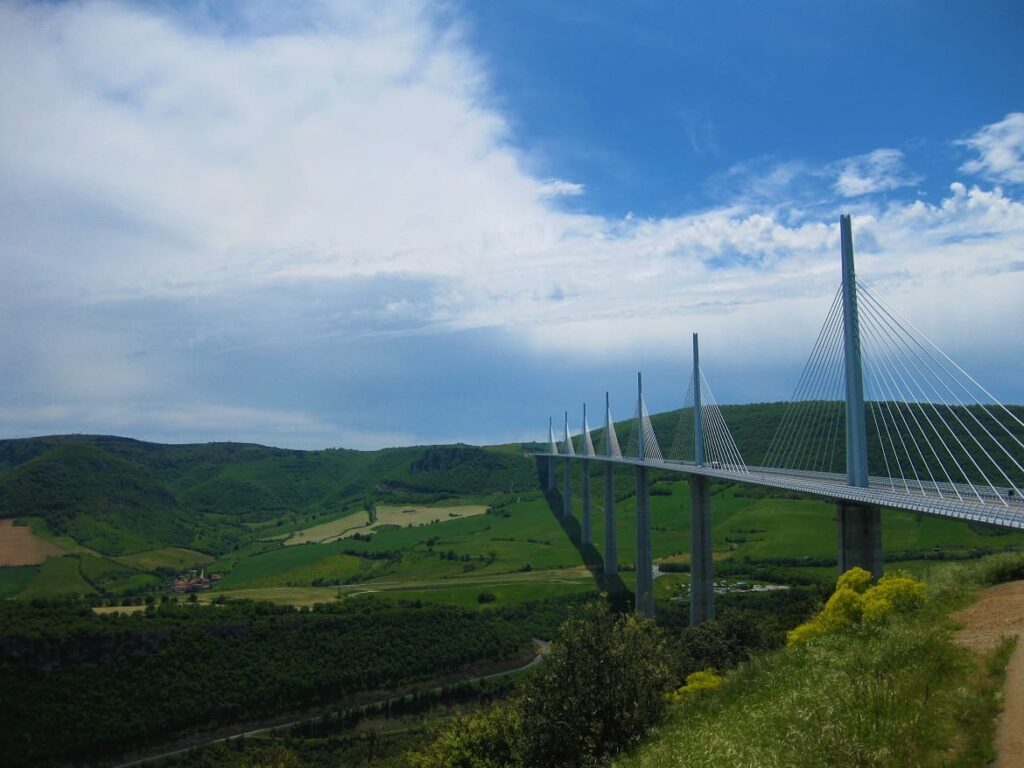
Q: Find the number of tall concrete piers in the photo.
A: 7